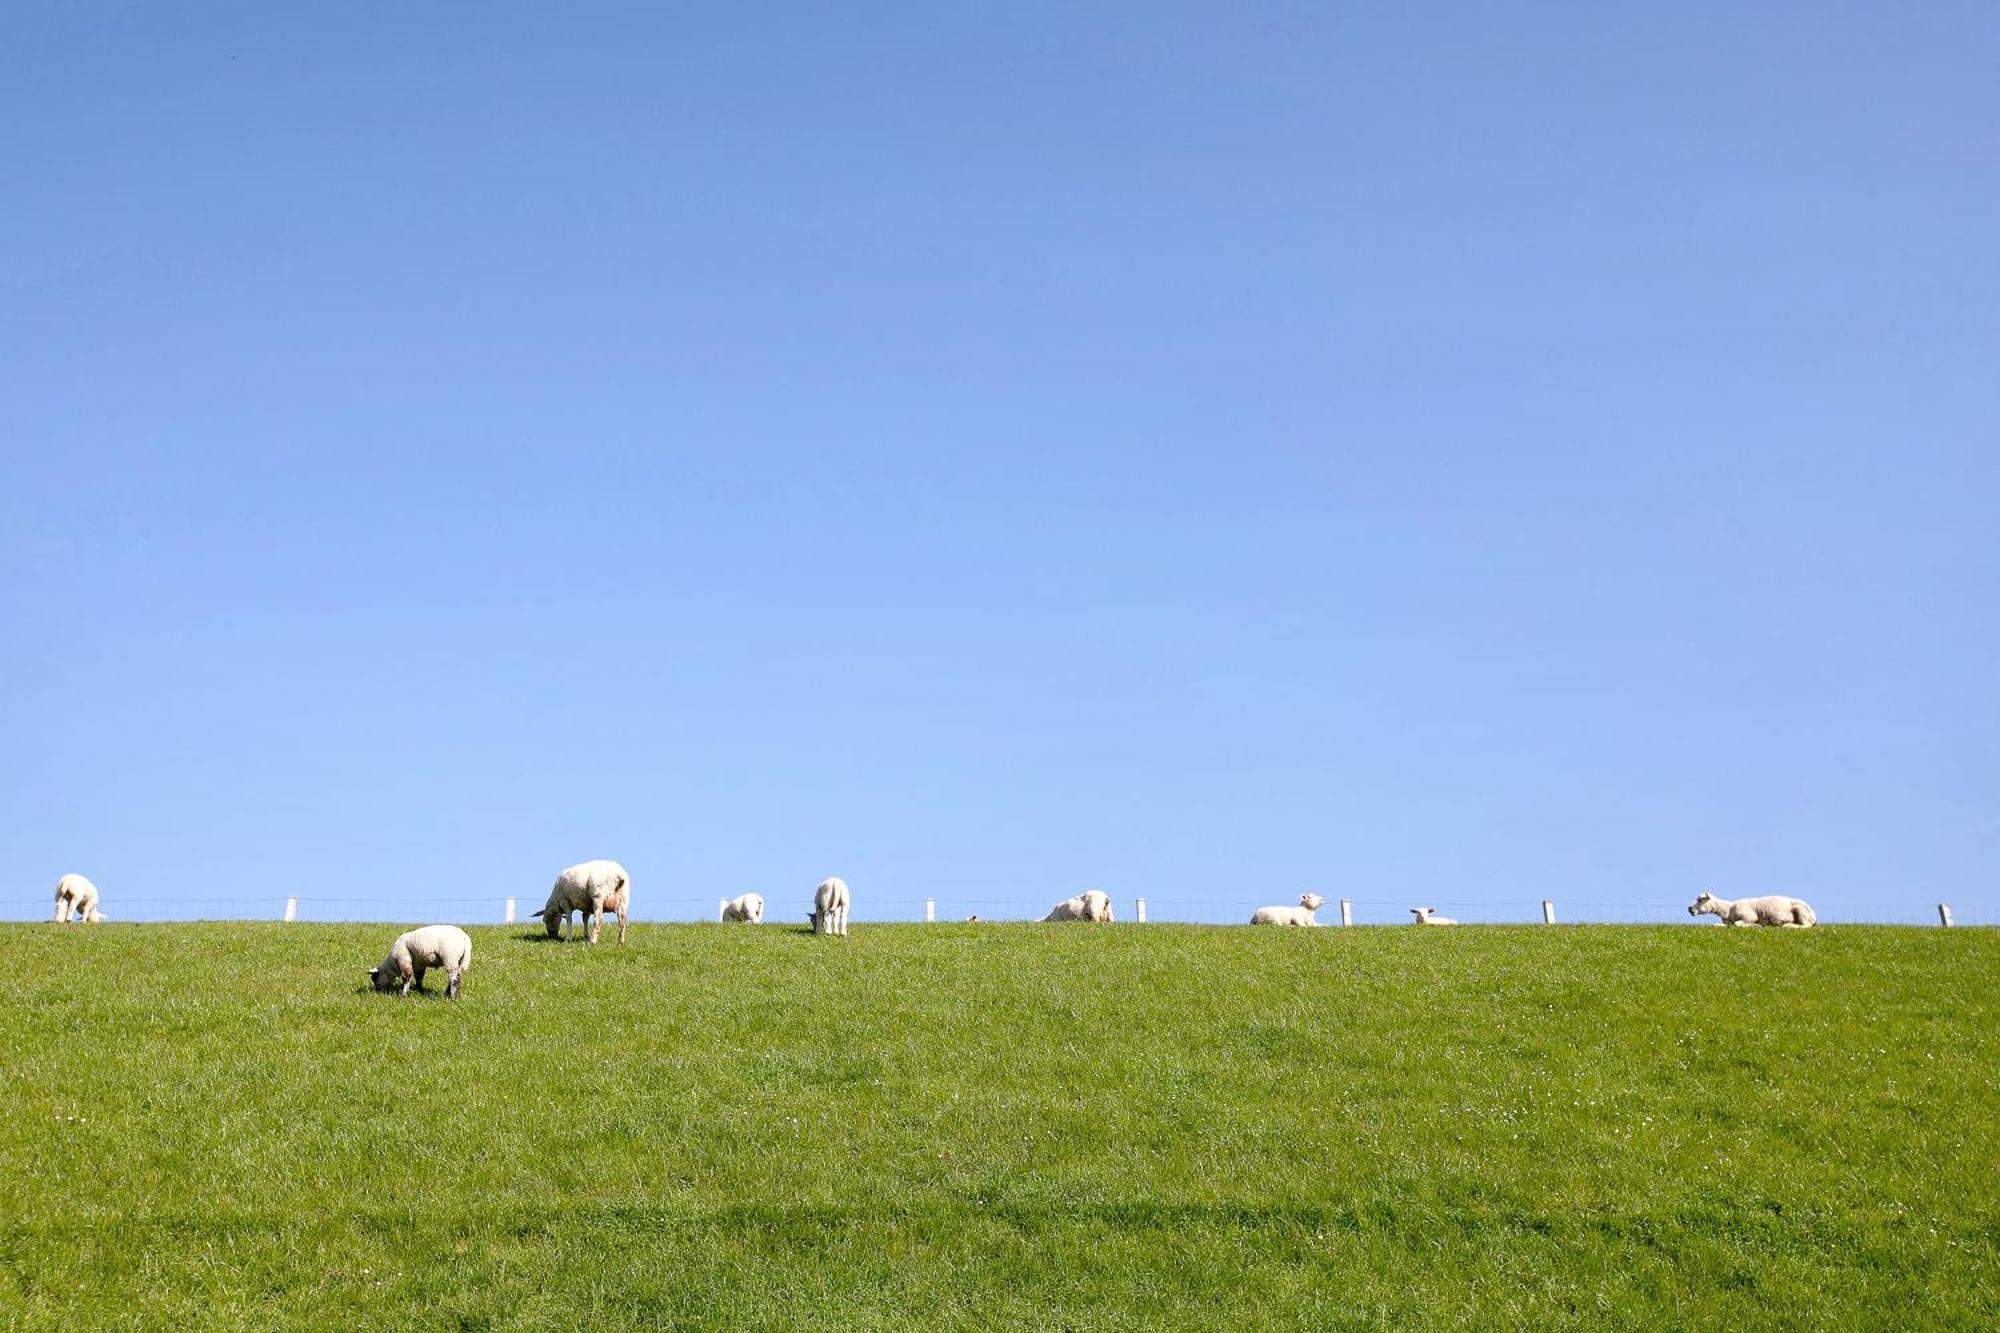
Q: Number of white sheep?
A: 9